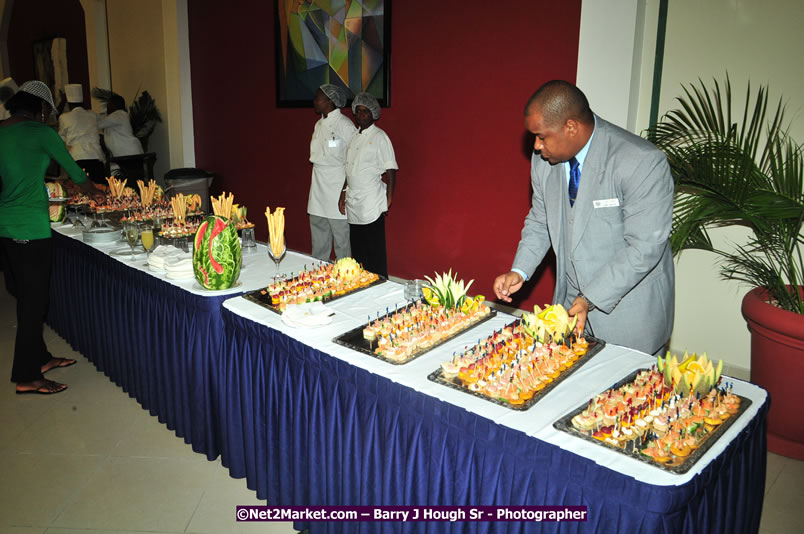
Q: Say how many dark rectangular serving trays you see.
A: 4